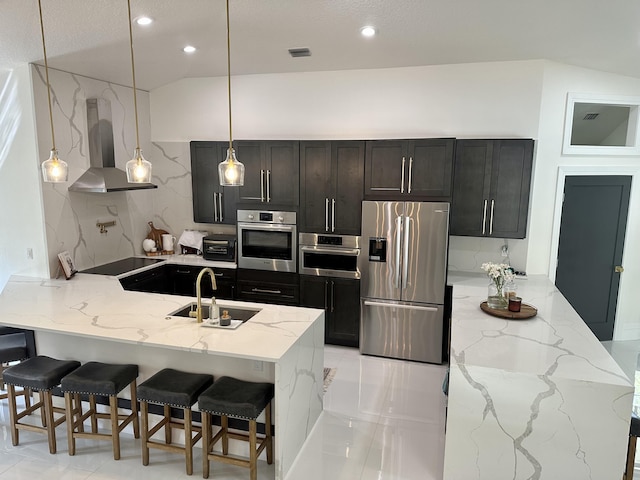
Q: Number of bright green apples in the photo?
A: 0